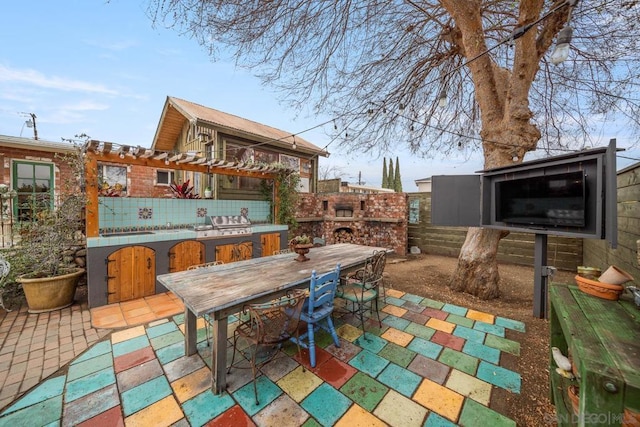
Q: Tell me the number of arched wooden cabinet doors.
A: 2